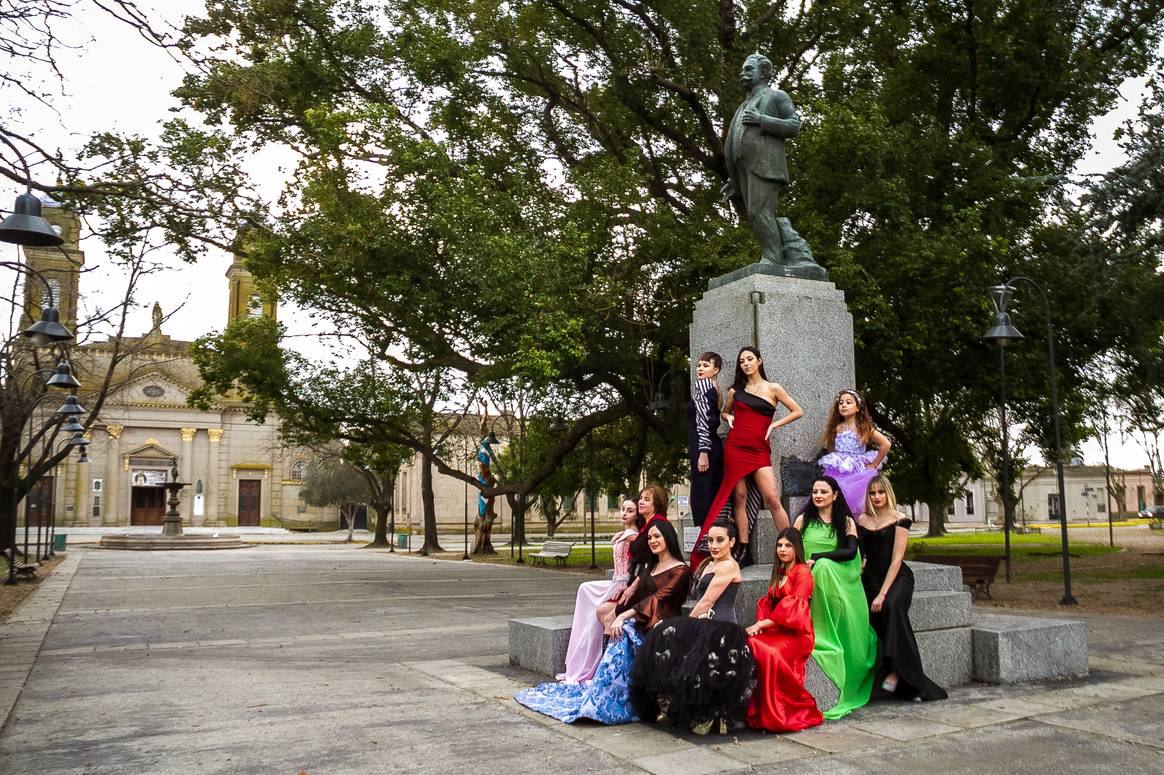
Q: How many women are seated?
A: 7